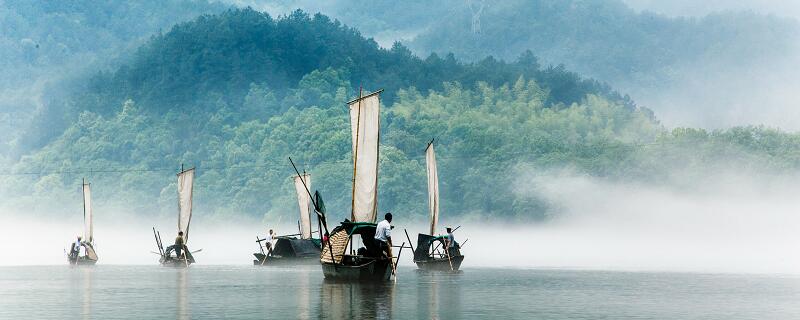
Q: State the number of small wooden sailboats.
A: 5